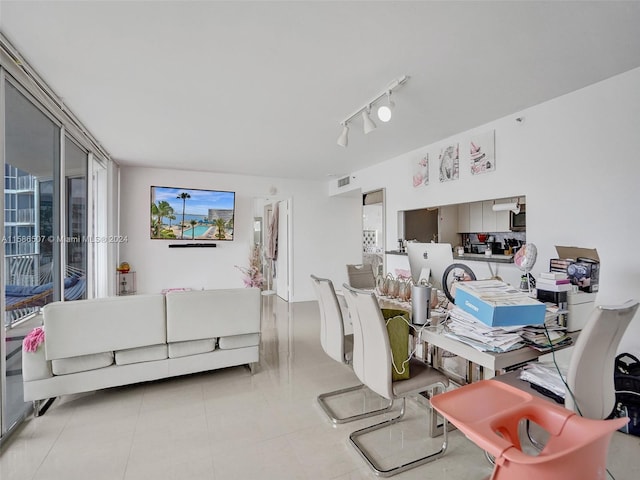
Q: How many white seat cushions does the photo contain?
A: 4